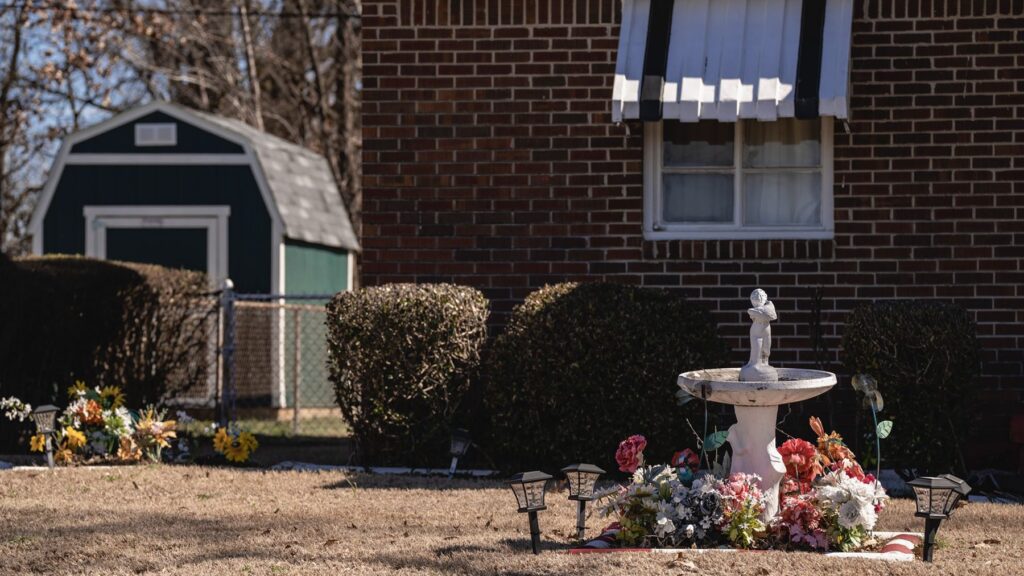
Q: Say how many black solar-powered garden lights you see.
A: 6